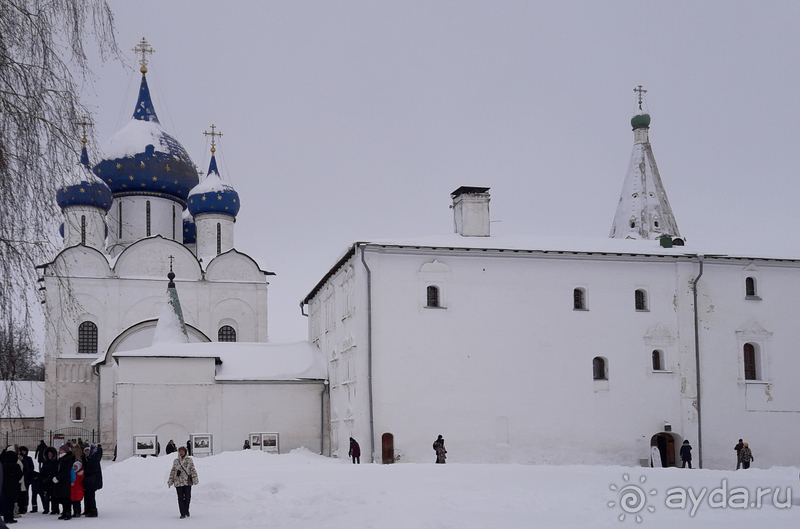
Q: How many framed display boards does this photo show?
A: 4